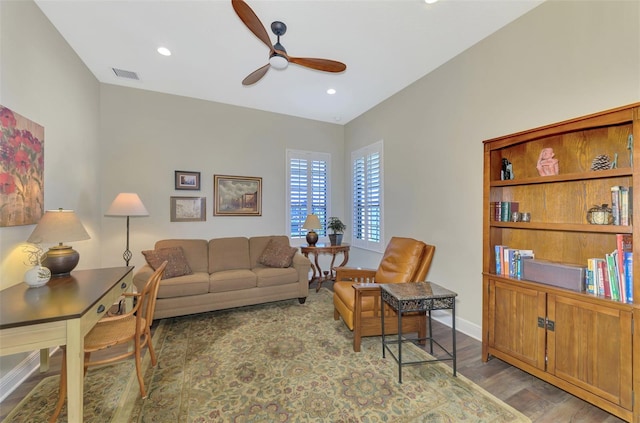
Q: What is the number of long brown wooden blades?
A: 3